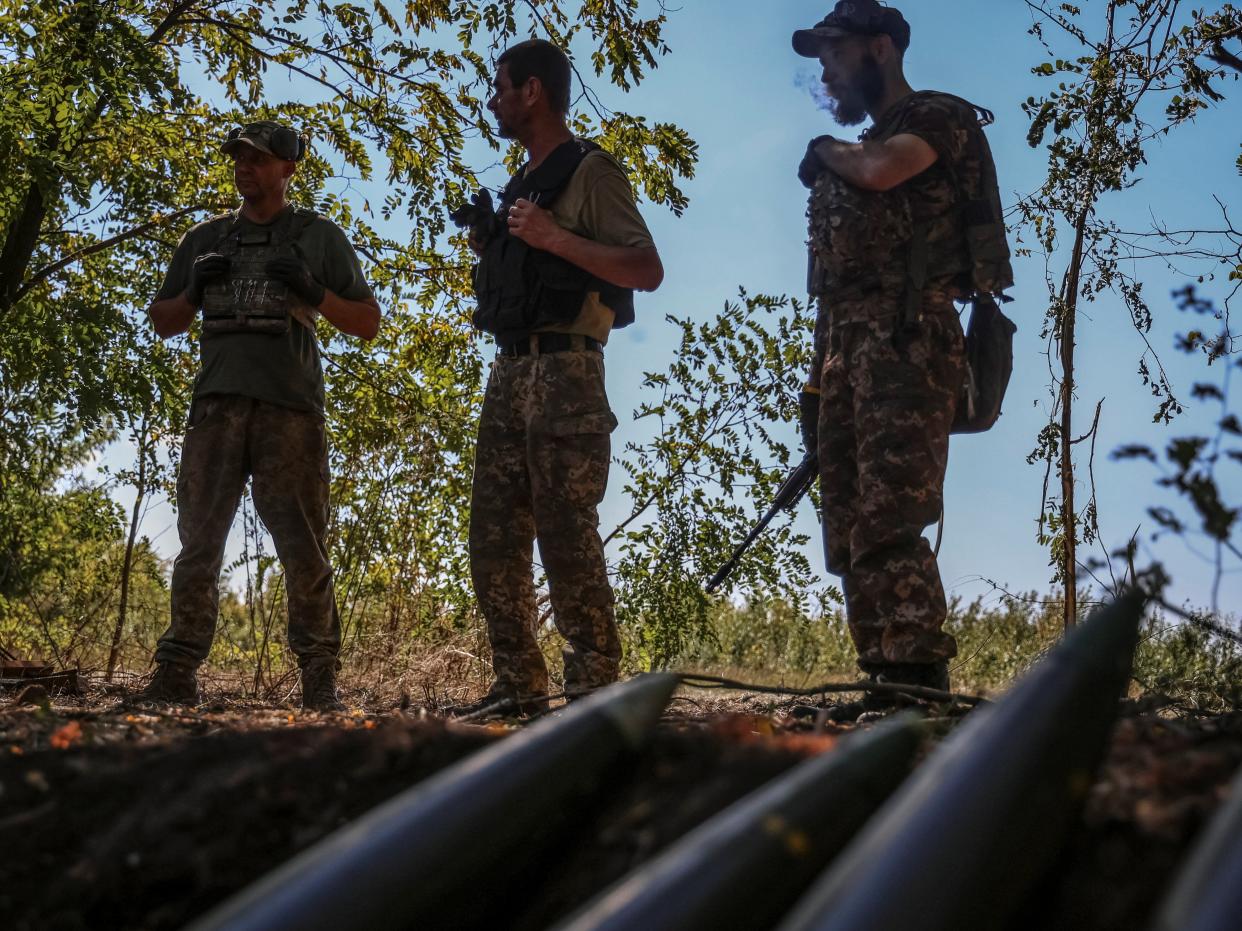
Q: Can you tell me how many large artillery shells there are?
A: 4